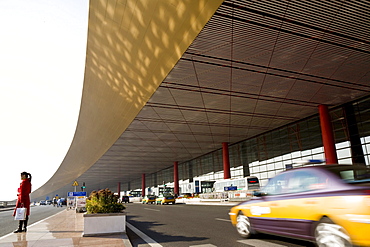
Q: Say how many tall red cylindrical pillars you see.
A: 5